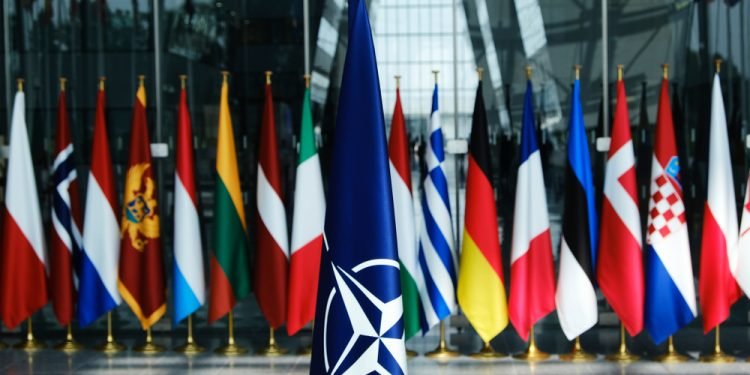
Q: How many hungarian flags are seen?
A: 1